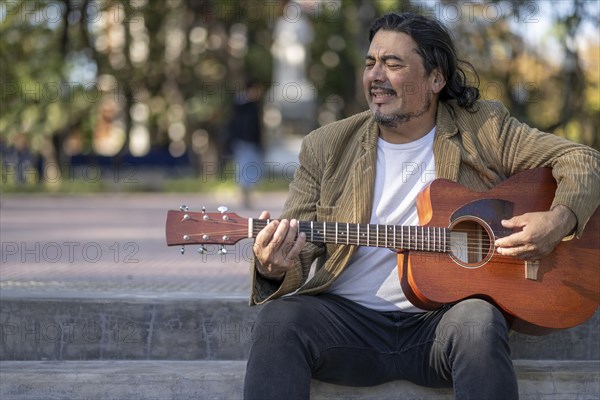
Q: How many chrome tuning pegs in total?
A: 6